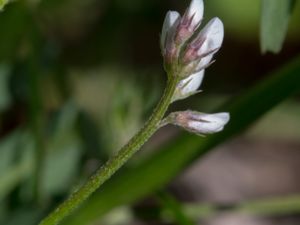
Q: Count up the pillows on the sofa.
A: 0